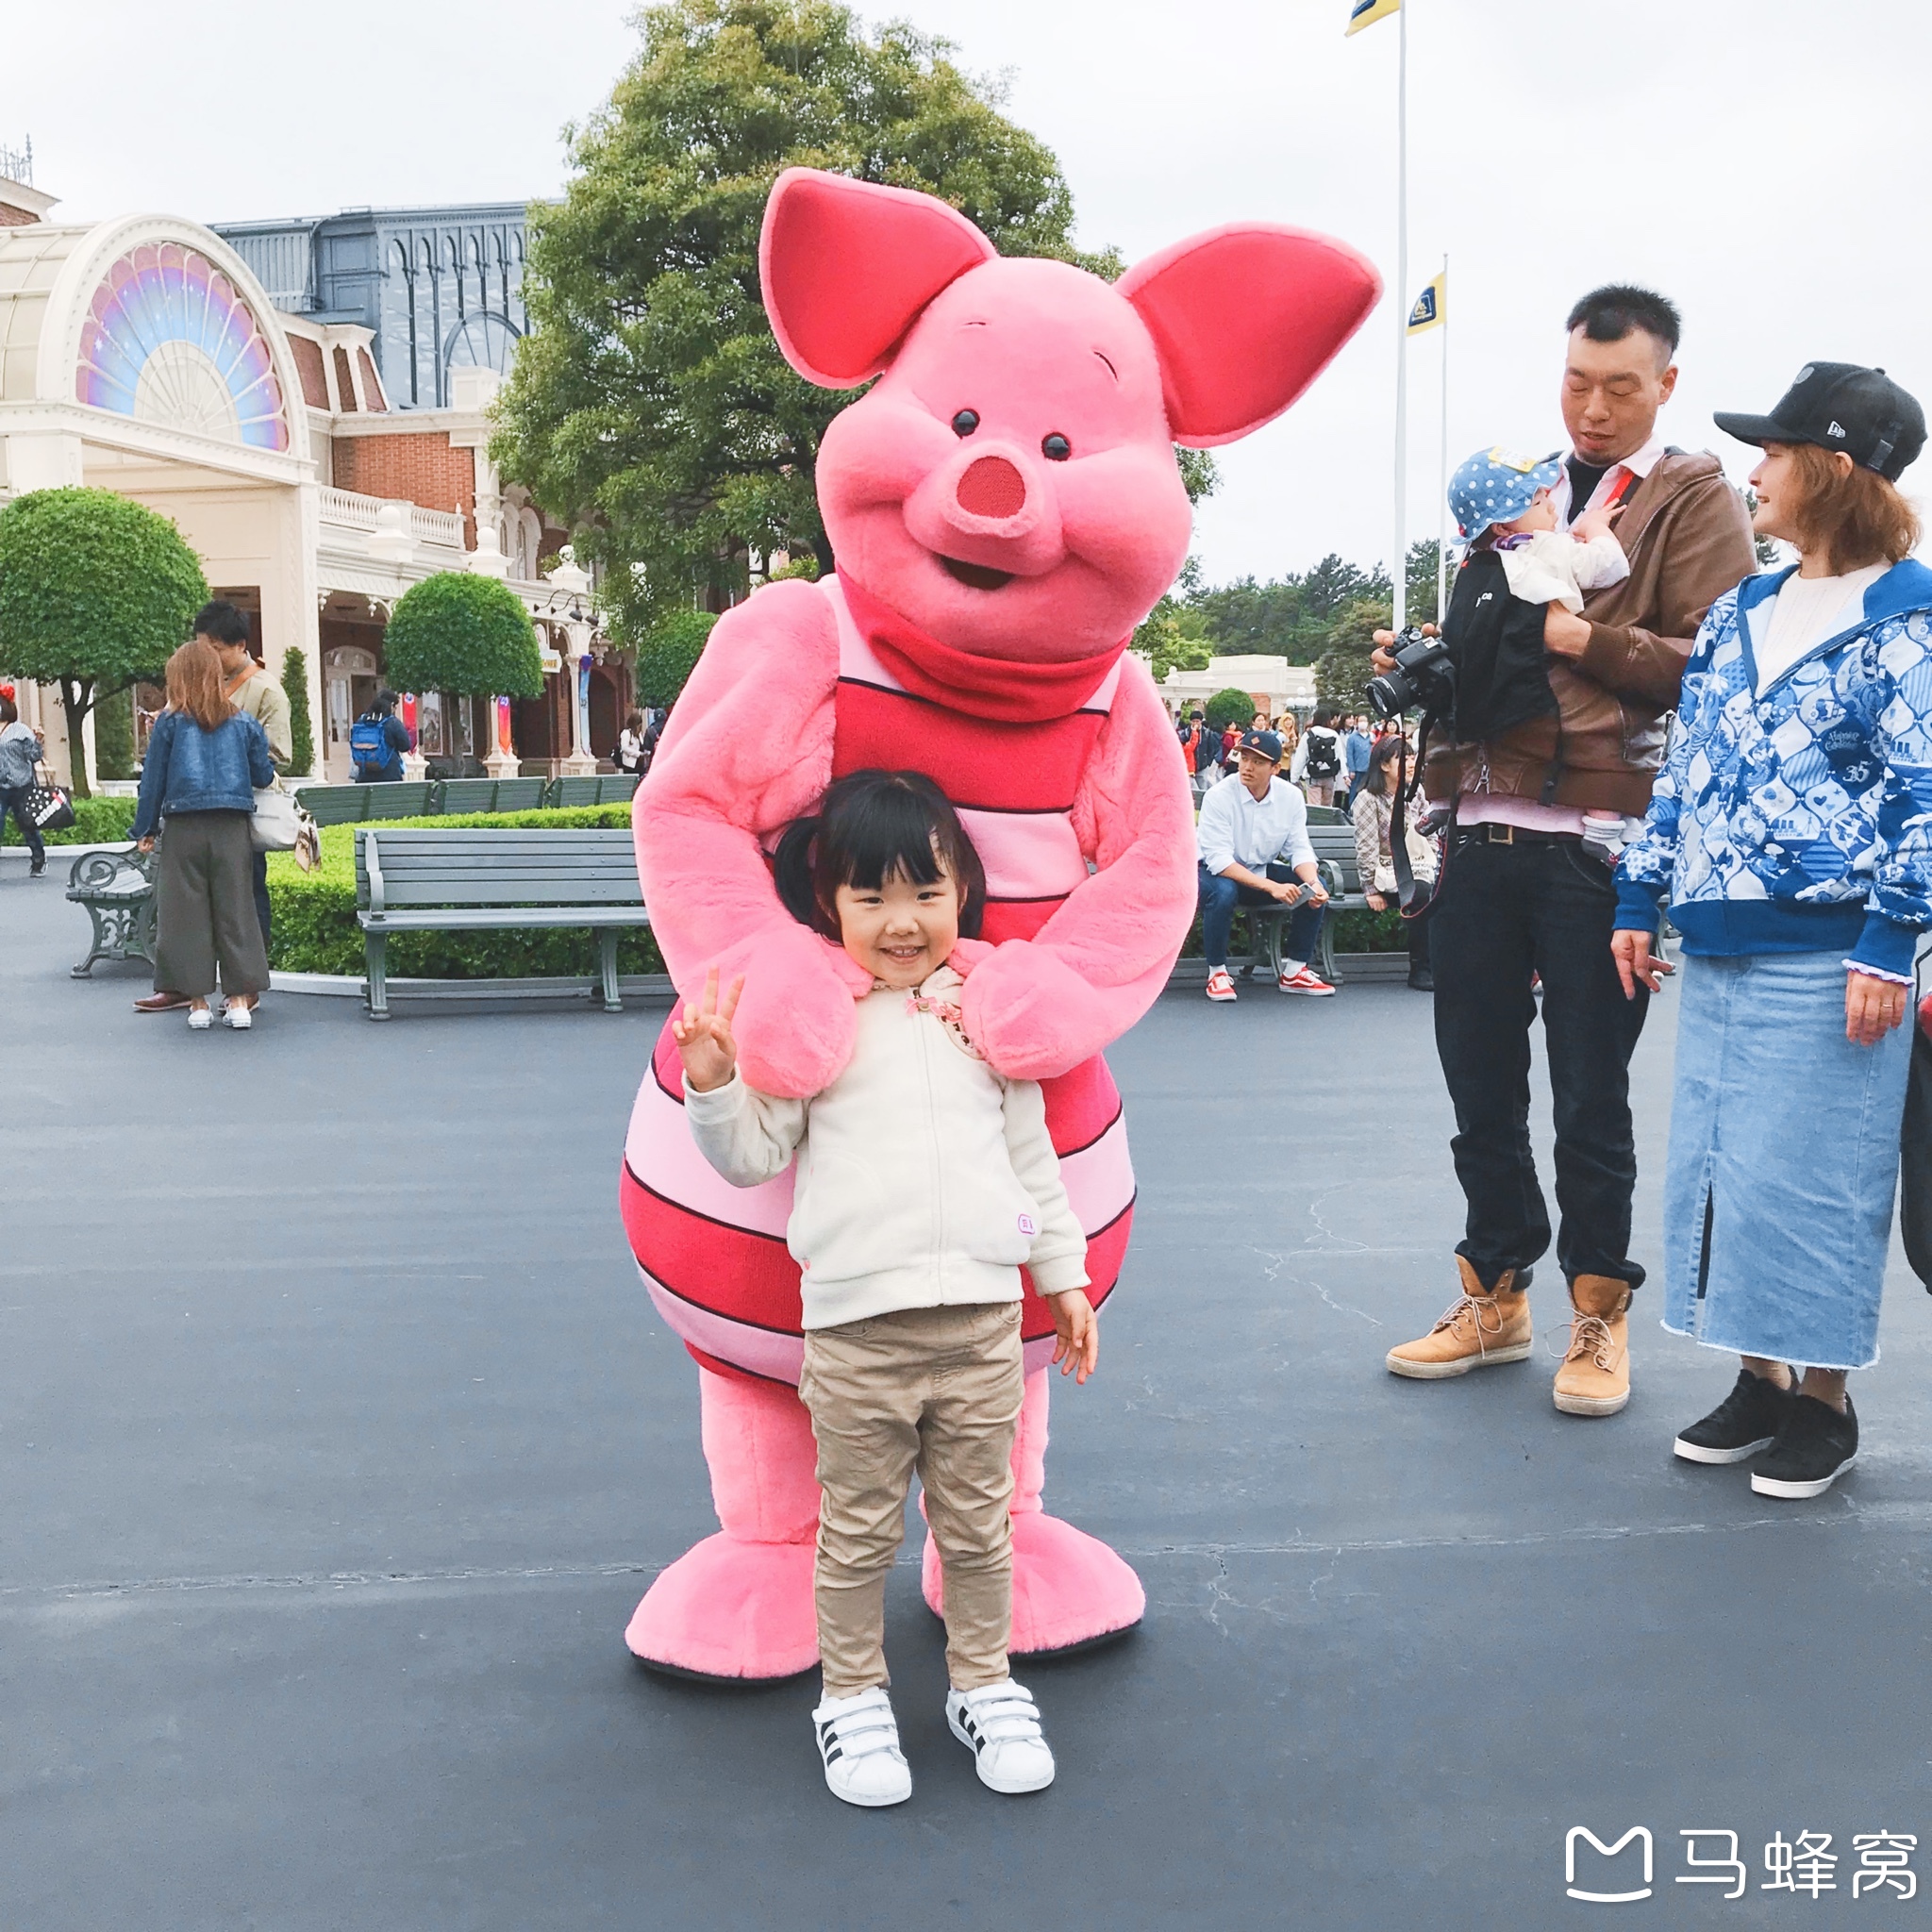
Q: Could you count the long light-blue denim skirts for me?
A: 1